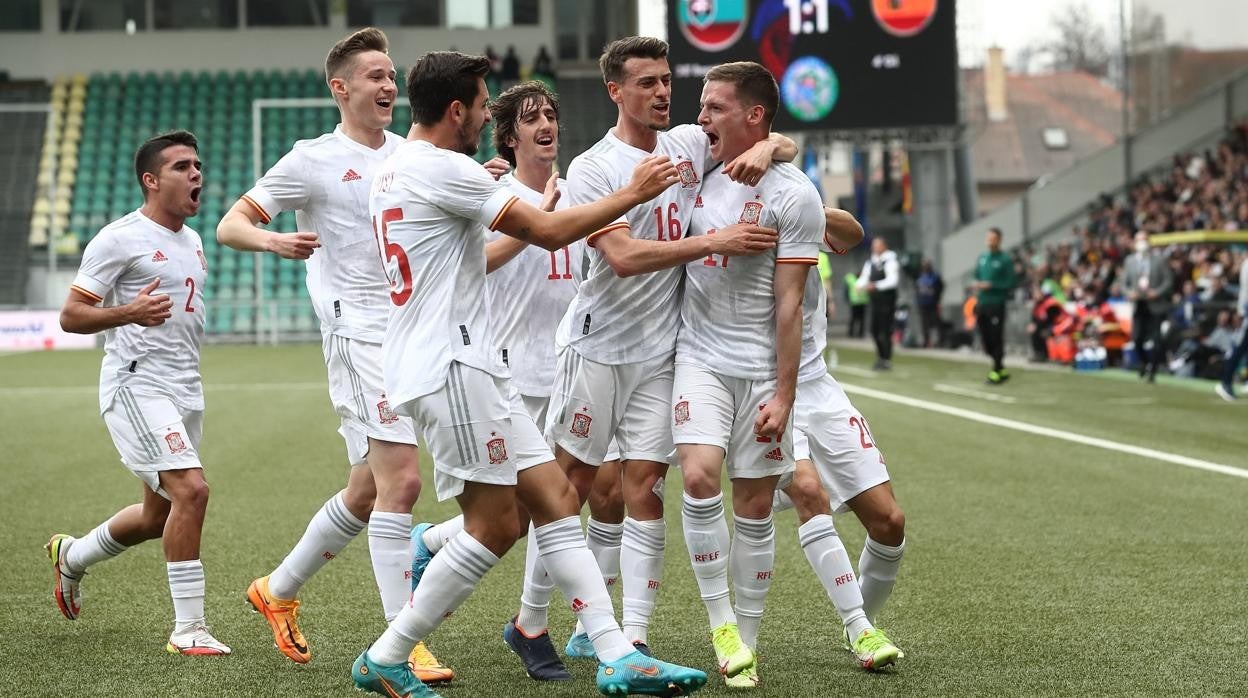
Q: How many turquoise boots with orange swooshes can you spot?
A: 2